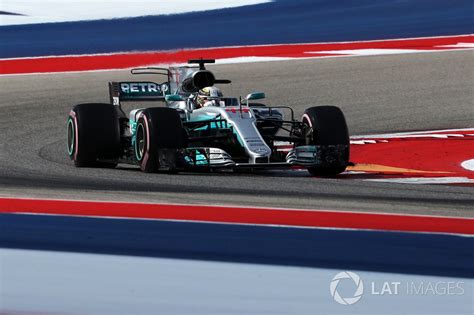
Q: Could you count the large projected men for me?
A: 0